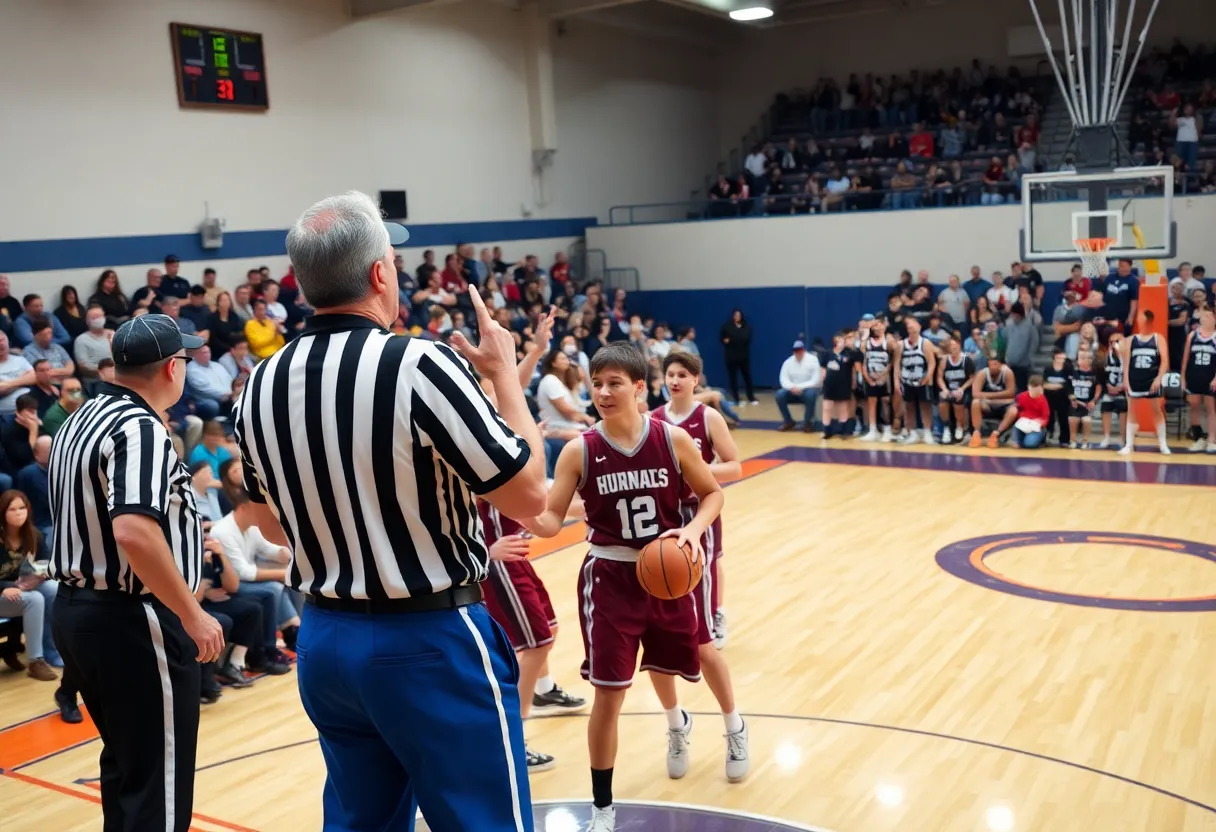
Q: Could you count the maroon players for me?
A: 3